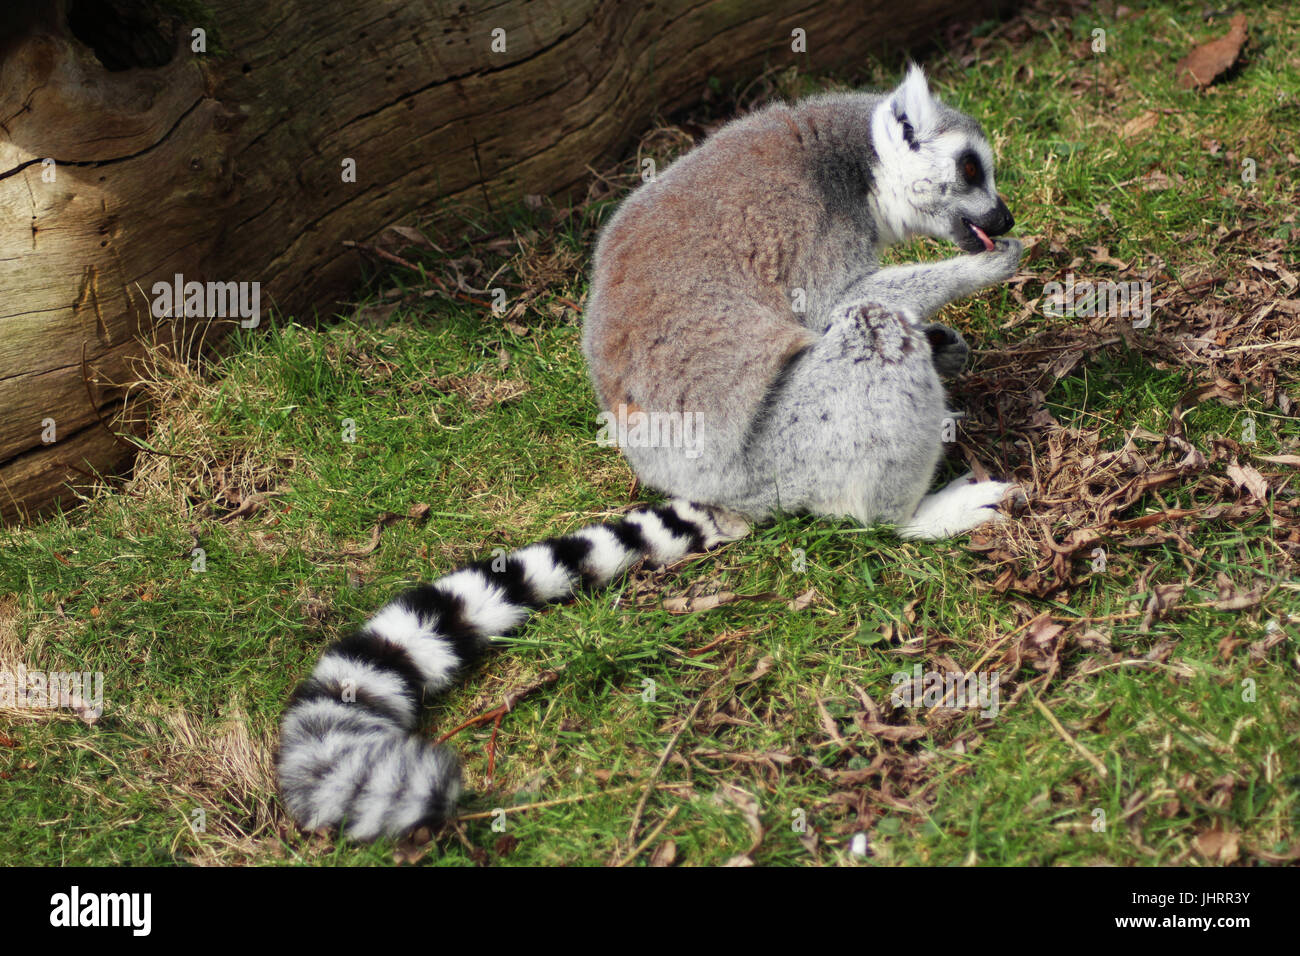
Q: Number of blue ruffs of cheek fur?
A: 0